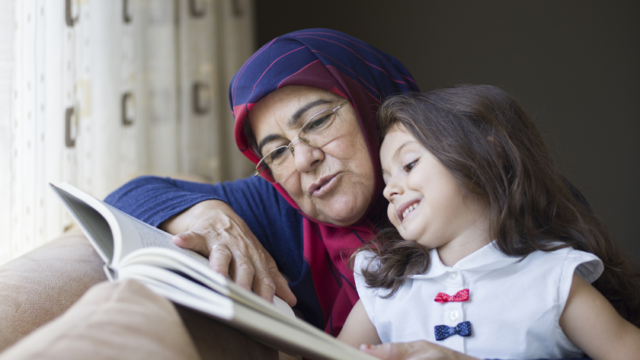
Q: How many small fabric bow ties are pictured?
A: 2